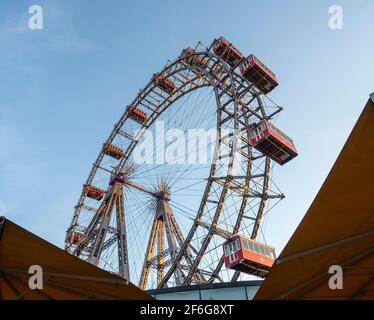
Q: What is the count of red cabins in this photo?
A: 10